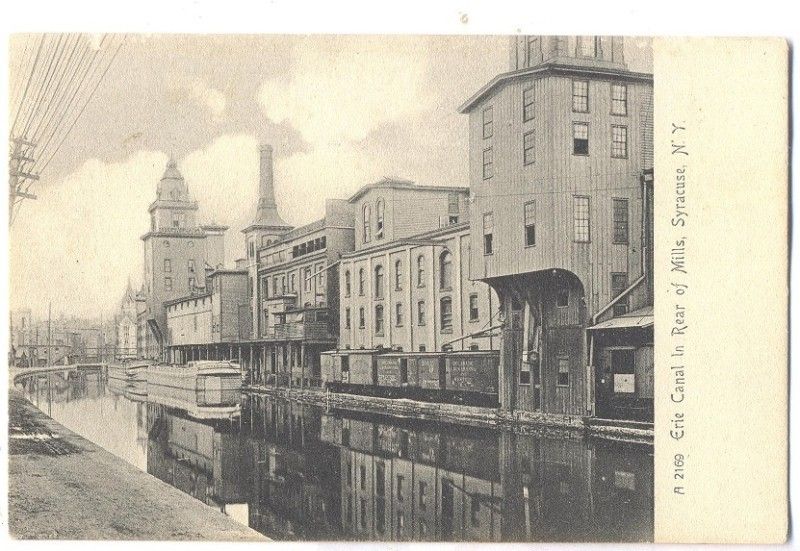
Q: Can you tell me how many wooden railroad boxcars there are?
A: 3